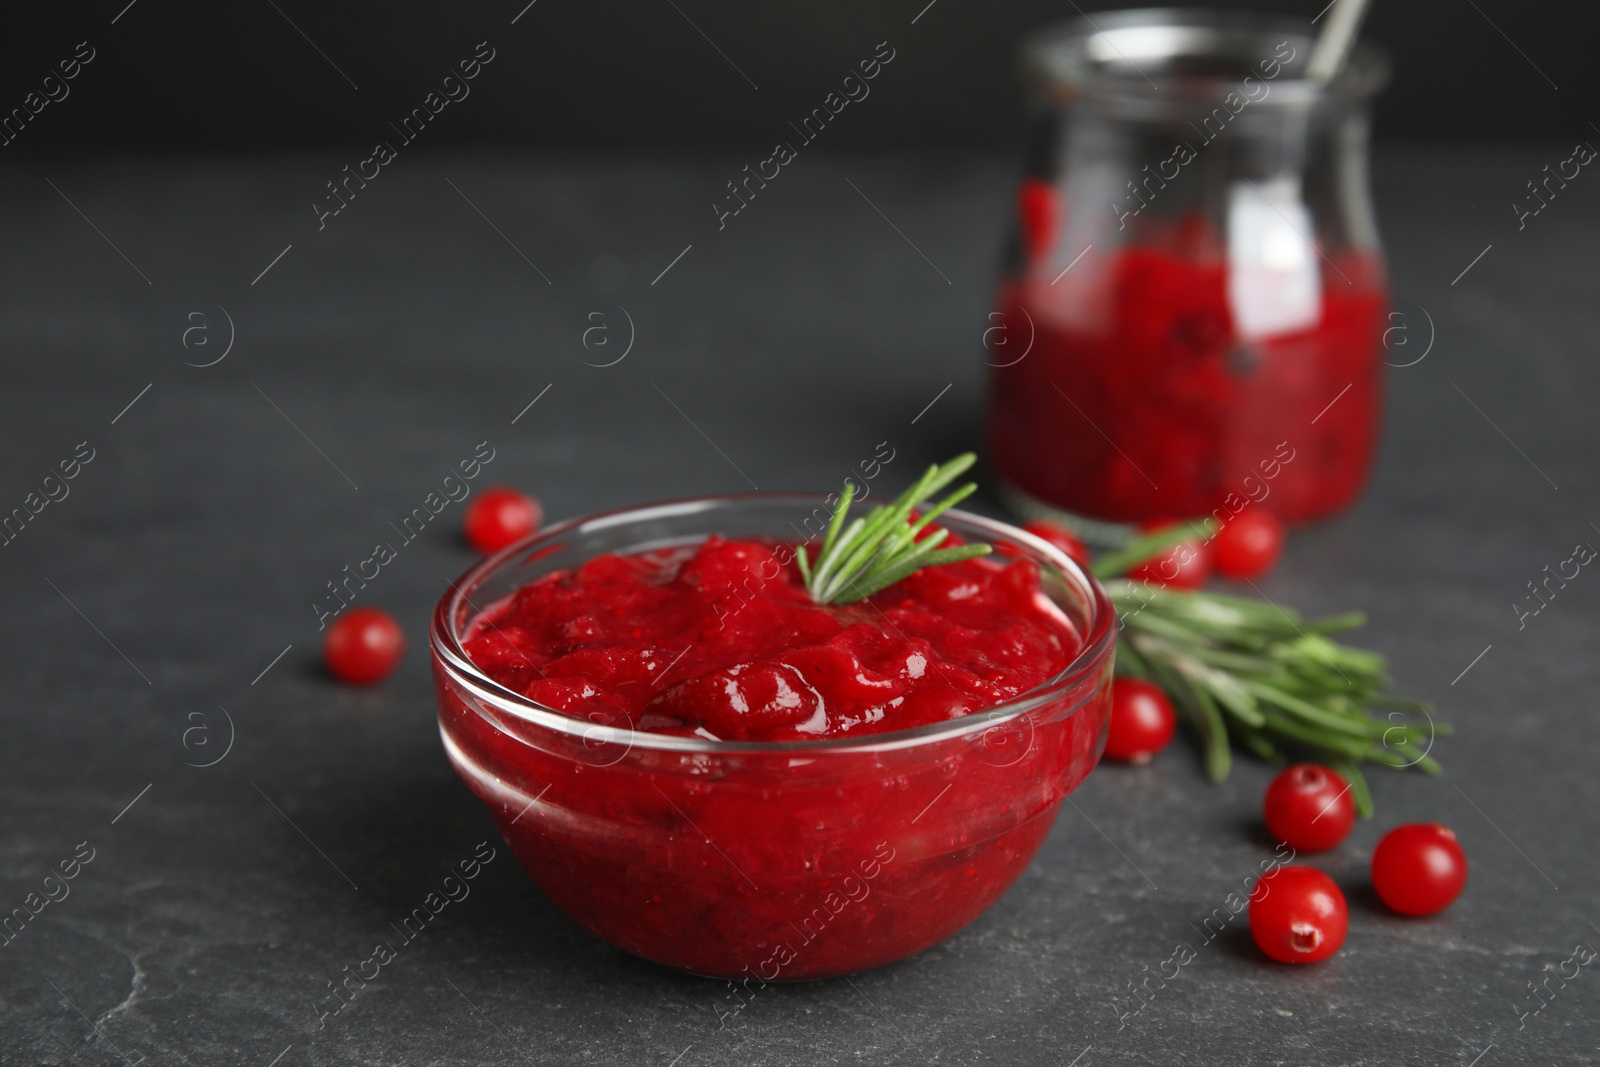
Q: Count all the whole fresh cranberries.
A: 9